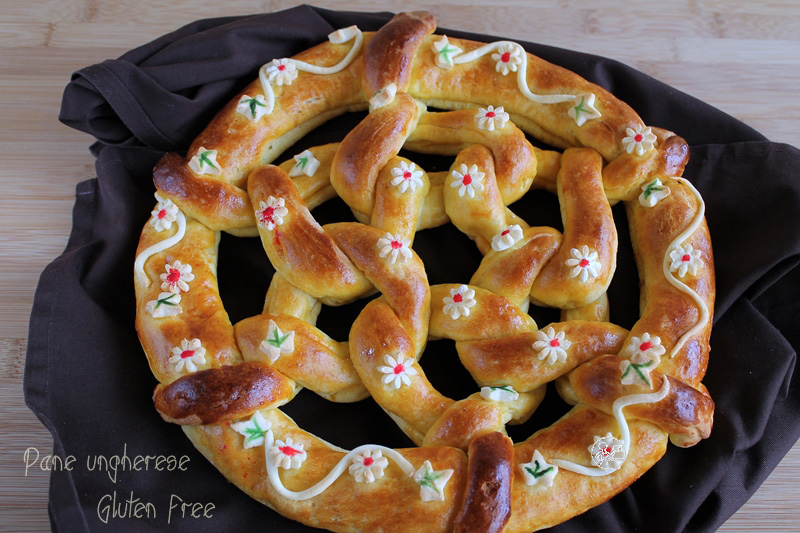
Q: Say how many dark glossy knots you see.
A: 6